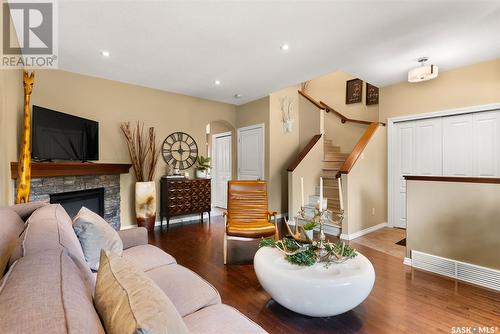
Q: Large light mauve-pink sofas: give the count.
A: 1